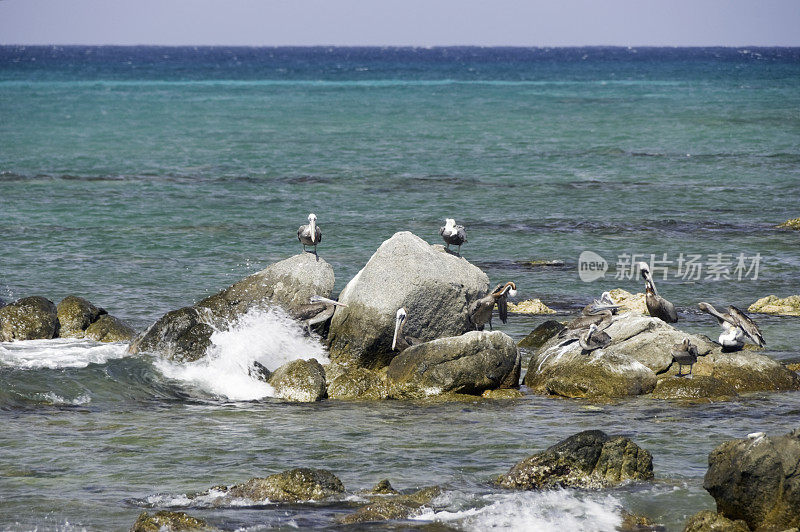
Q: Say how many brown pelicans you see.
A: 11